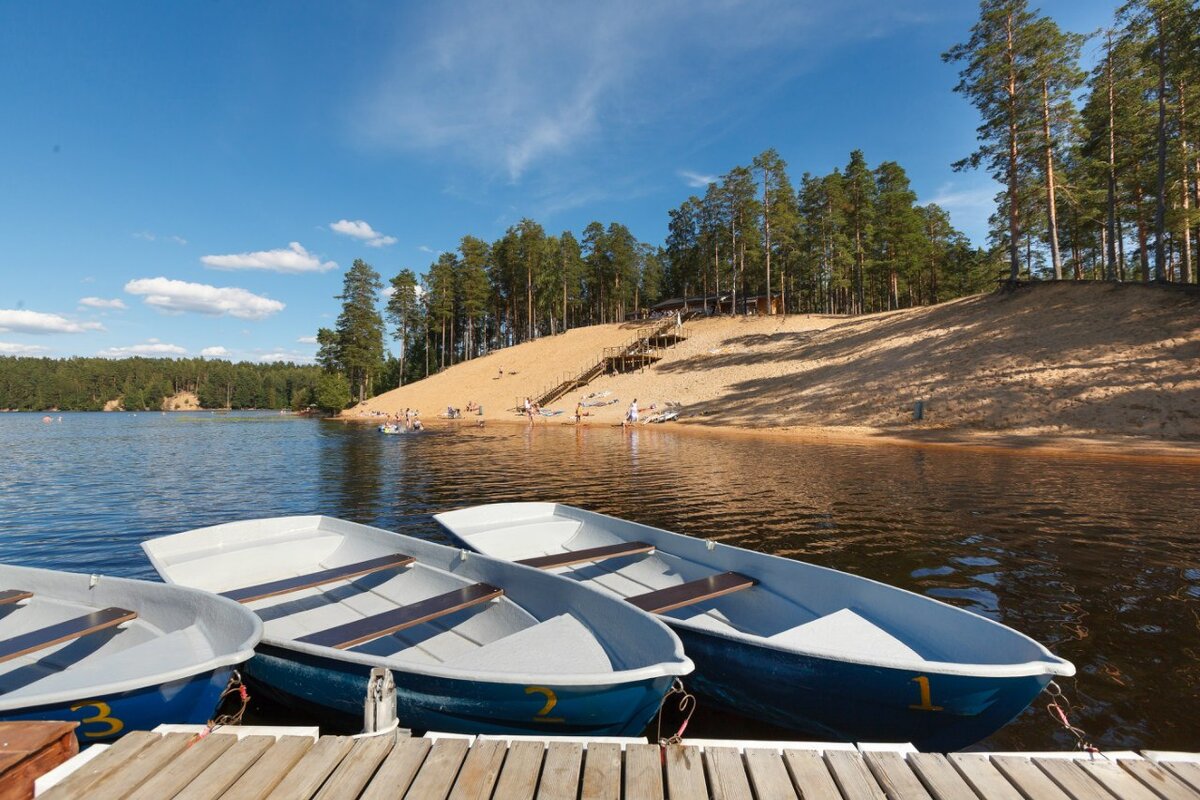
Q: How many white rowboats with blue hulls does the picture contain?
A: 3